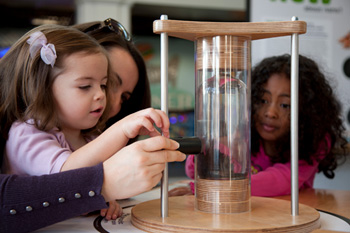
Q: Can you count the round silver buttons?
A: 6